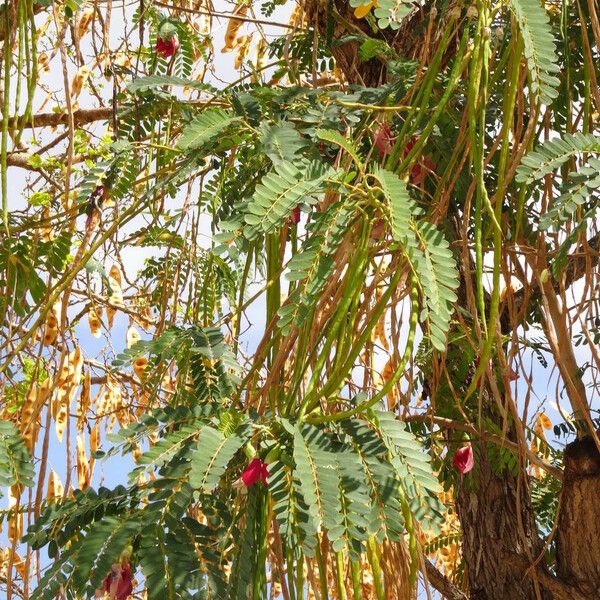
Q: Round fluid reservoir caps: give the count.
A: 0